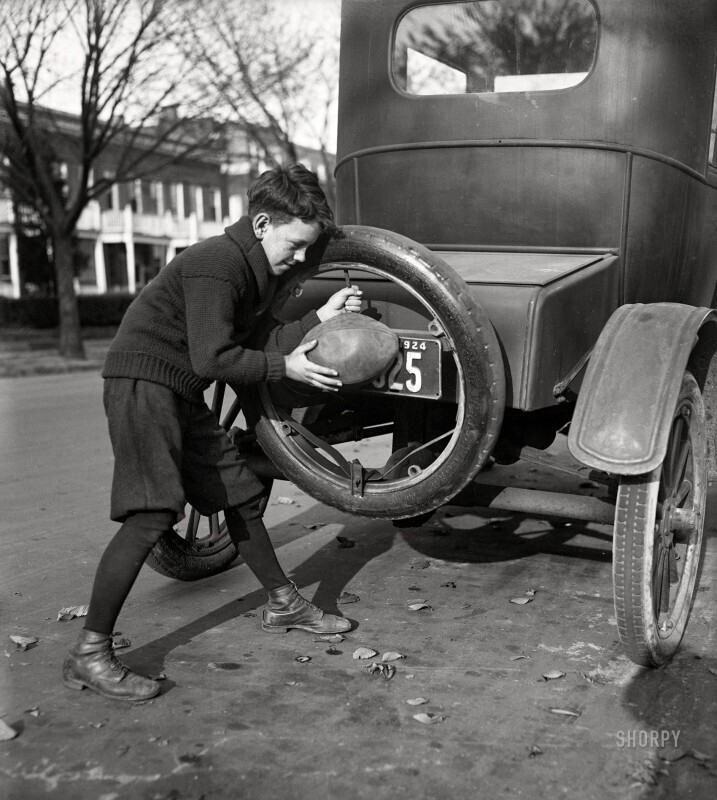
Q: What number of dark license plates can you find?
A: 1